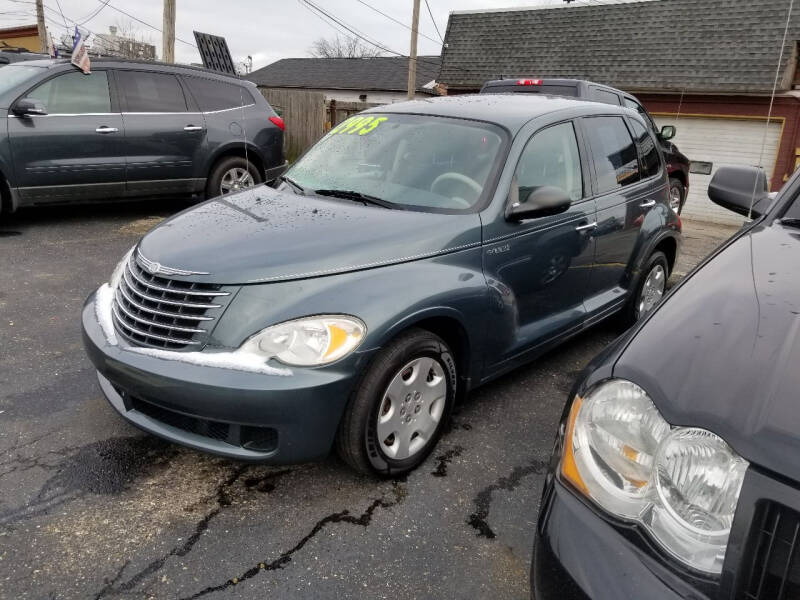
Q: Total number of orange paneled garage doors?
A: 0